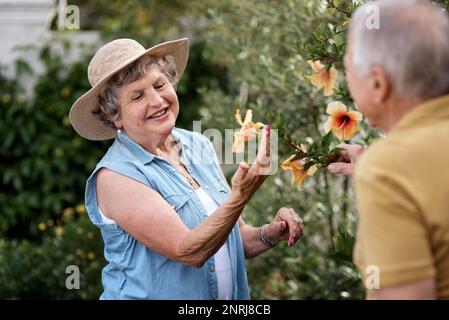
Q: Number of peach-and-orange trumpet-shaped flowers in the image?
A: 4